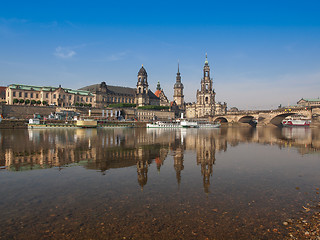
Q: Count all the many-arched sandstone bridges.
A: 1